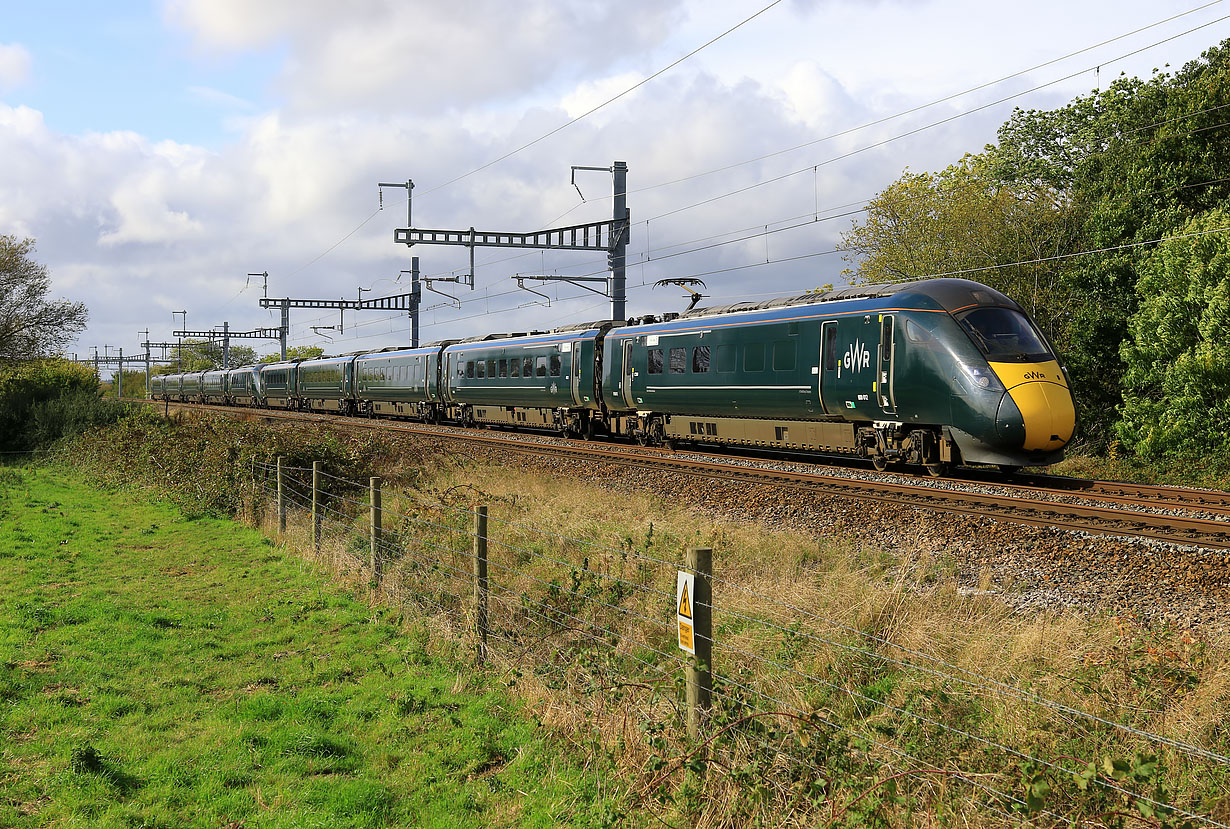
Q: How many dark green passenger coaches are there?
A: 10